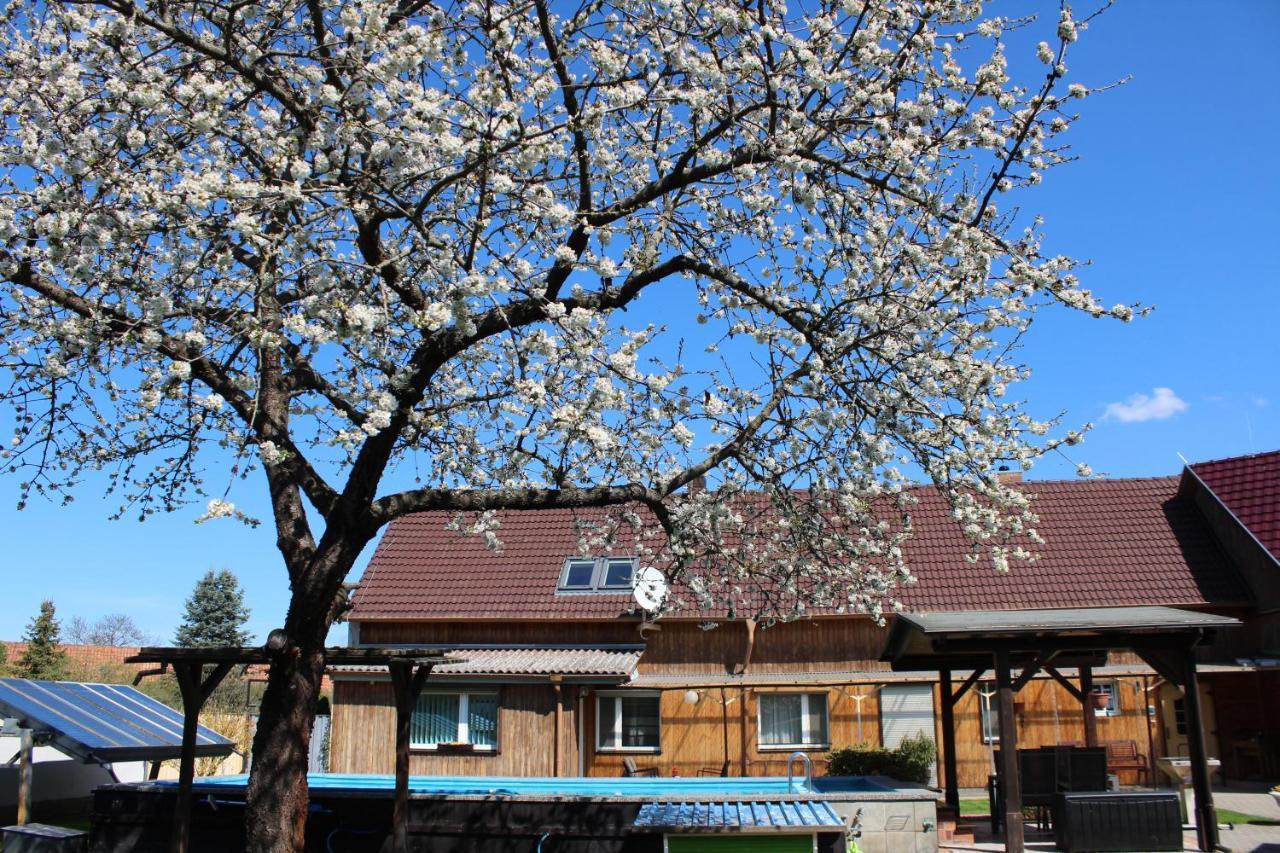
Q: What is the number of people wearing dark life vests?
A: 0